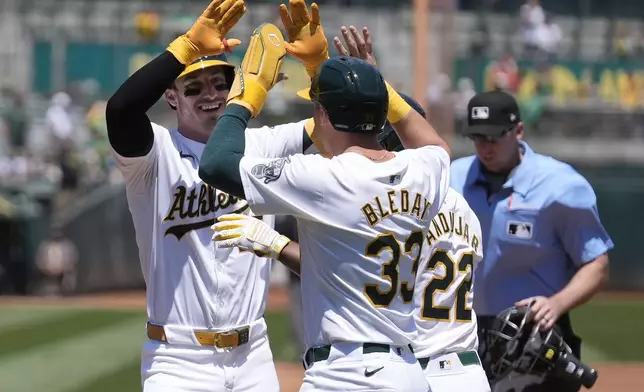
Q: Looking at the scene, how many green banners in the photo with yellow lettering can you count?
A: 2